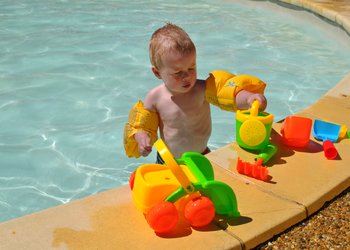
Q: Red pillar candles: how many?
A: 0